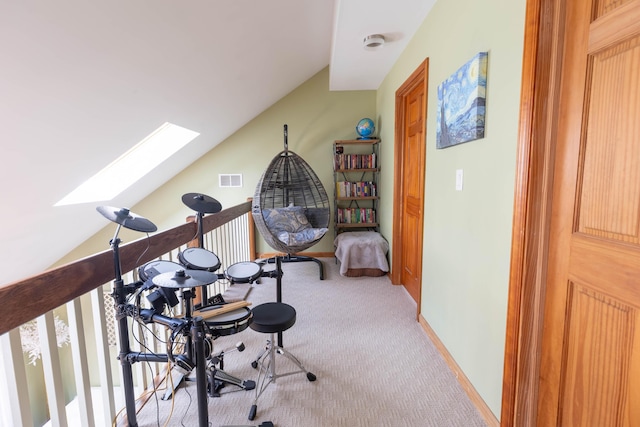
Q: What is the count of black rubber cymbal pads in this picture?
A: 3